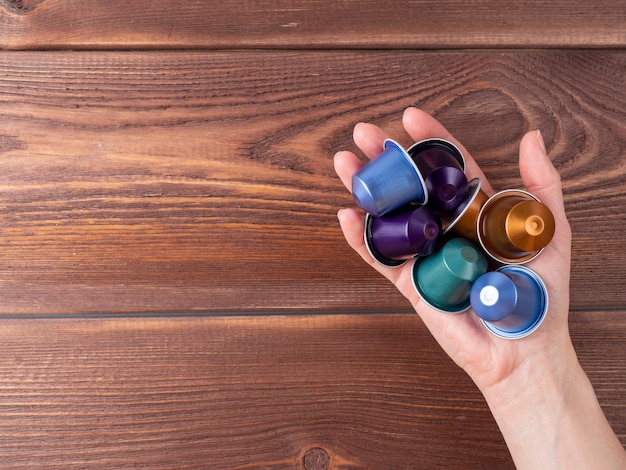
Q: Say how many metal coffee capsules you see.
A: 7